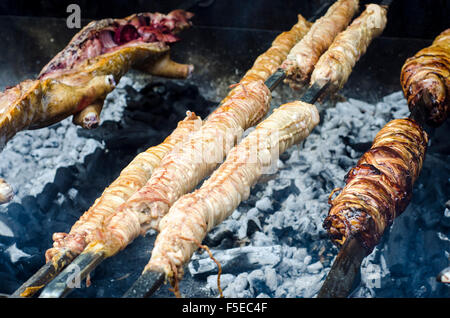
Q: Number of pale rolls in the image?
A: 6